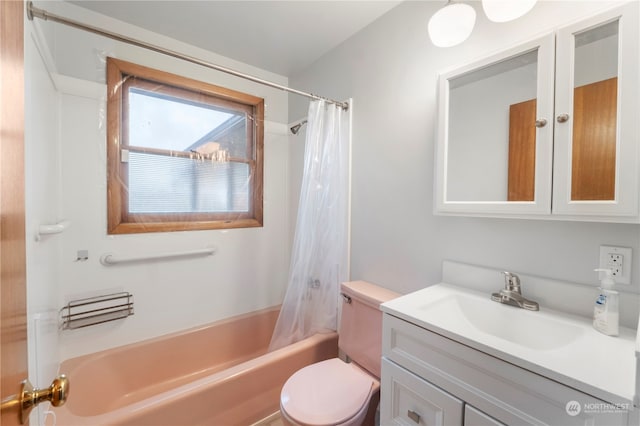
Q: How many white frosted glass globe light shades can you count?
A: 2